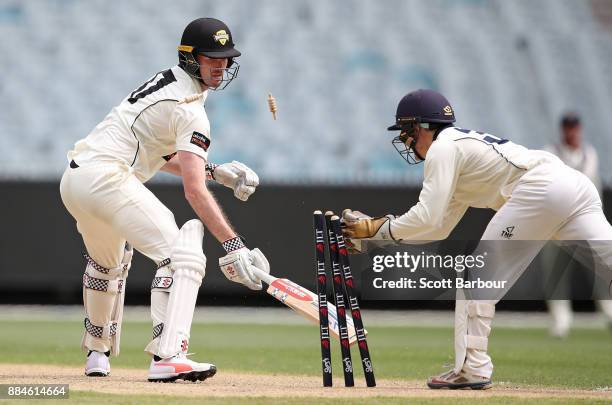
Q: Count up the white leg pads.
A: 3